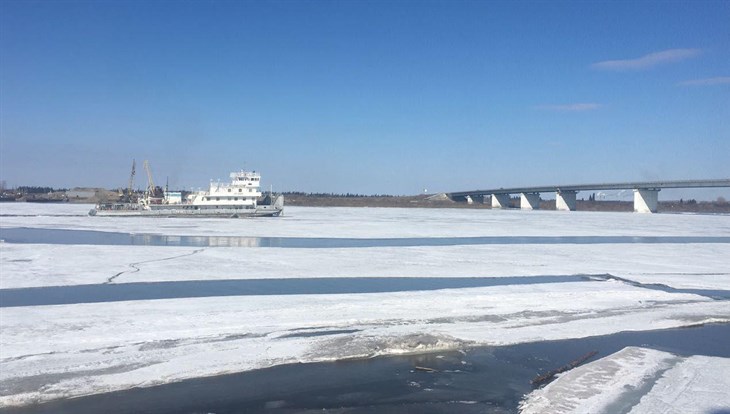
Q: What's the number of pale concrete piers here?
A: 5